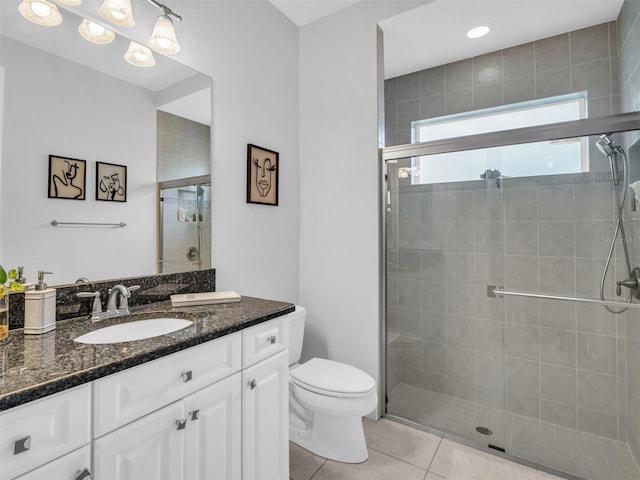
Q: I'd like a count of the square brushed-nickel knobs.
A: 7